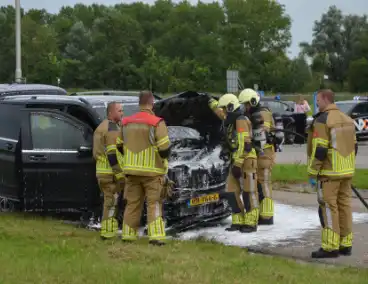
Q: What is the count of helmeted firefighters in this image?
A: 2